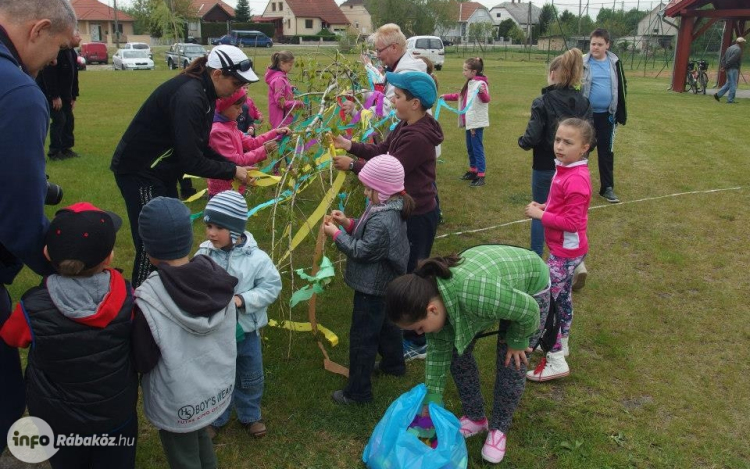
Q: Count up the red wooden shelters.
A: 1